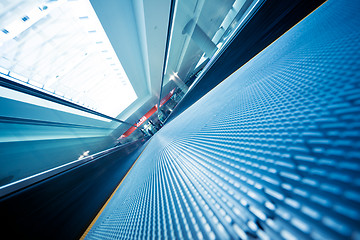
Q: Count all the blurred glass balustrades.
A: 2